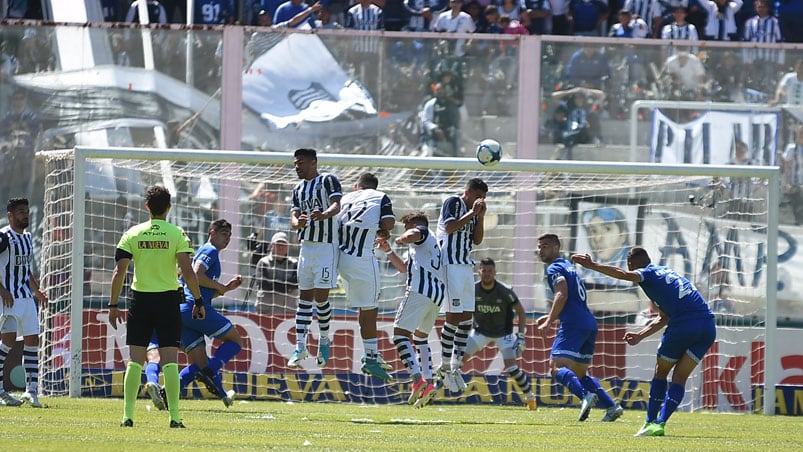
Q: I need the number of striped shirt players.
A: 5